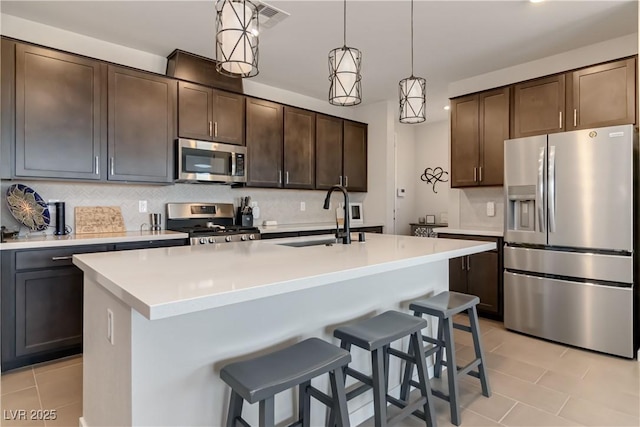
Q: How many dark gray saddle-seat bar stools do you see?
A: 3